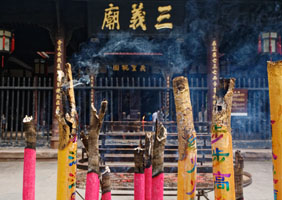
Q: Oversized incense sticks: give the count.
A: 11